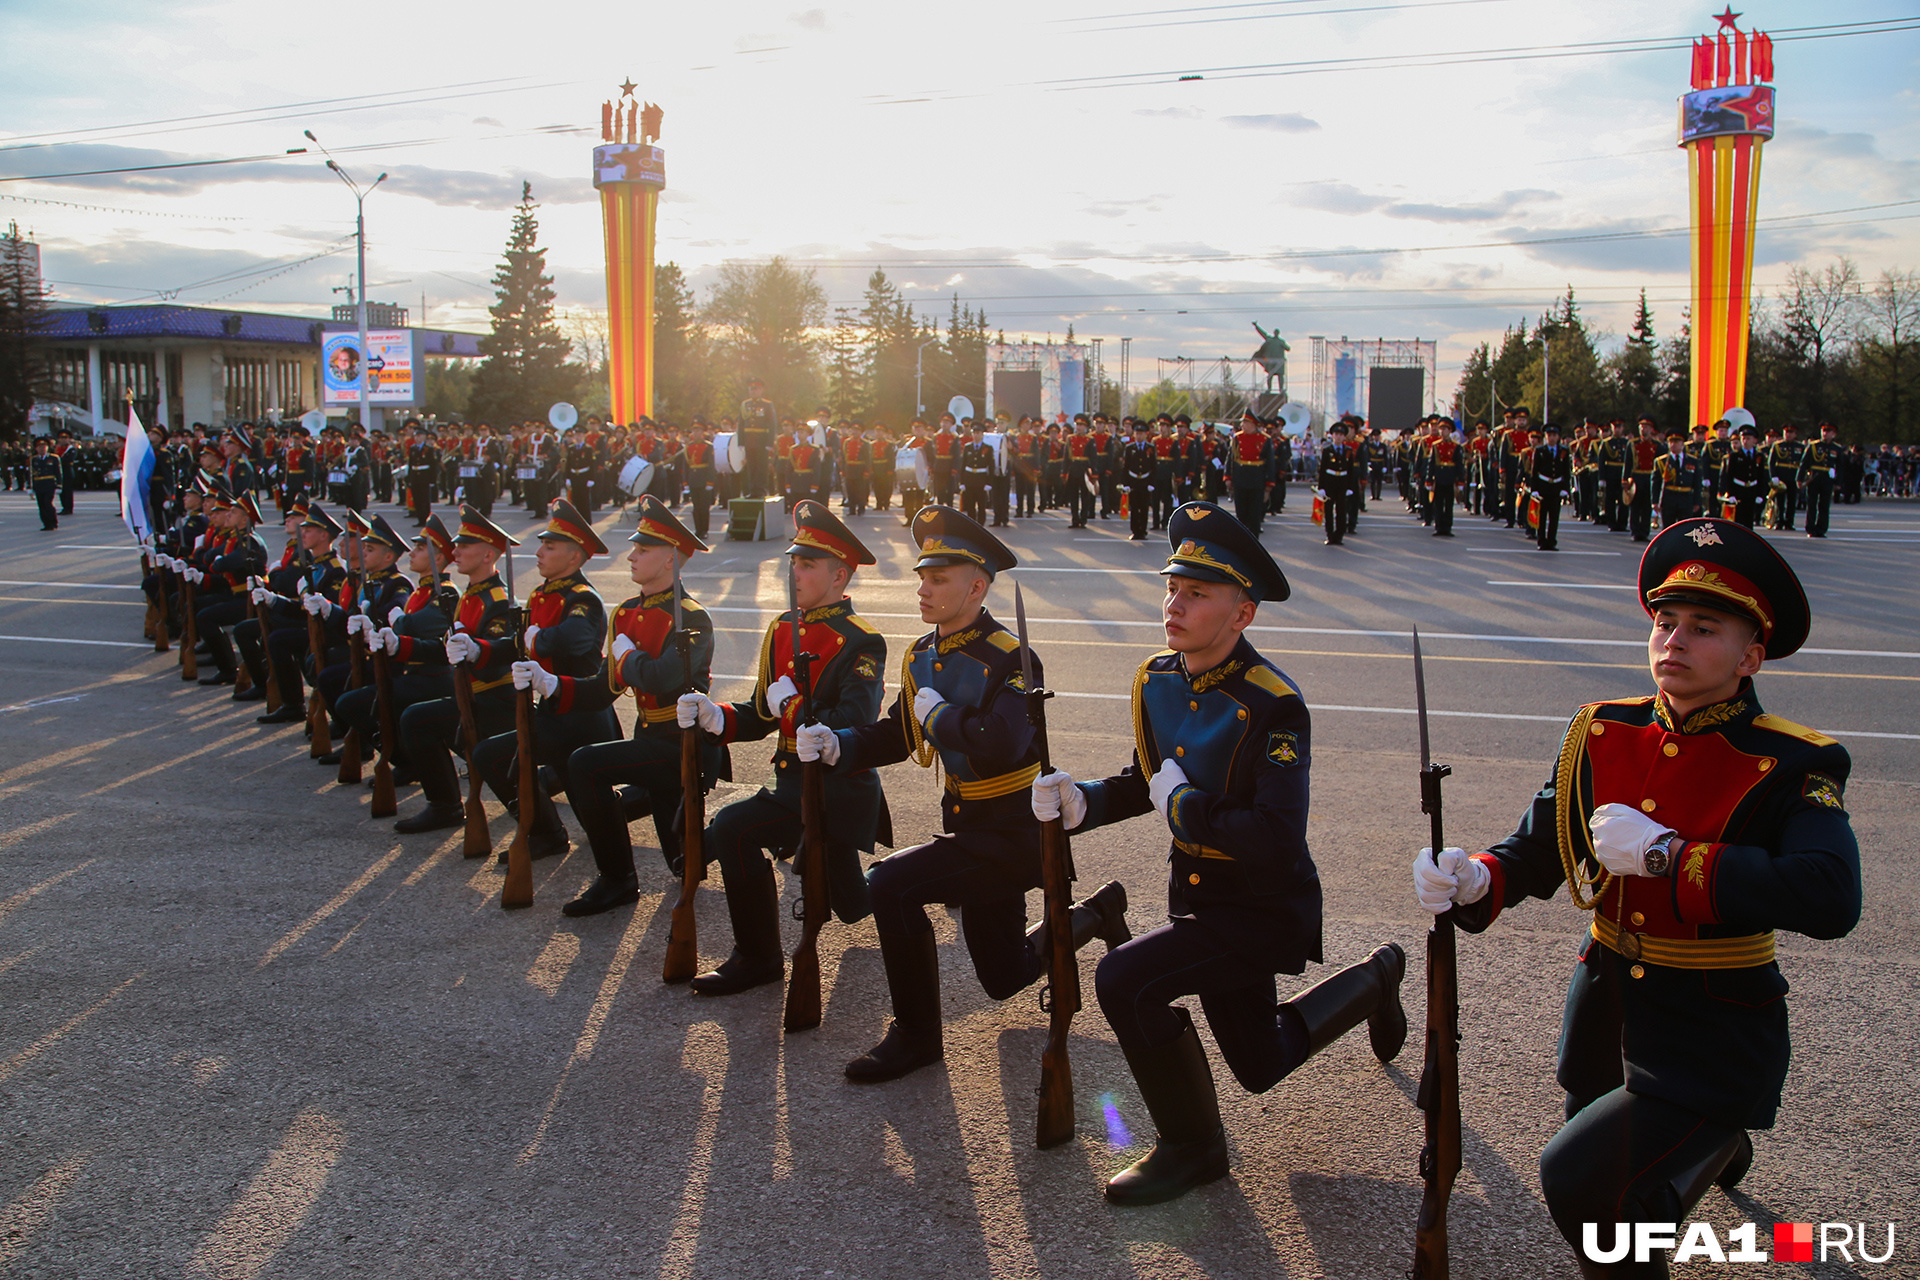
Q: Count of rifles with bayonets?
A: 15